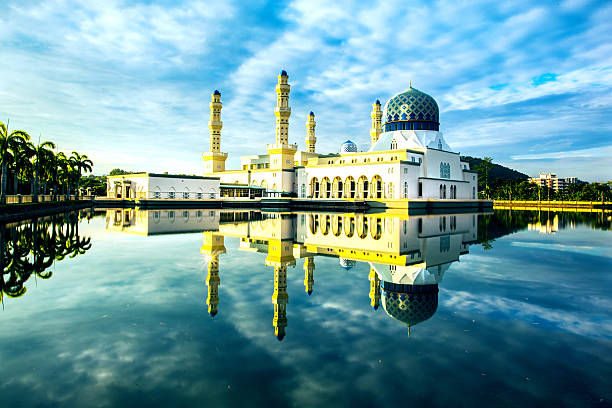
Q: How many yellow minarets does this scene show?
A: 4